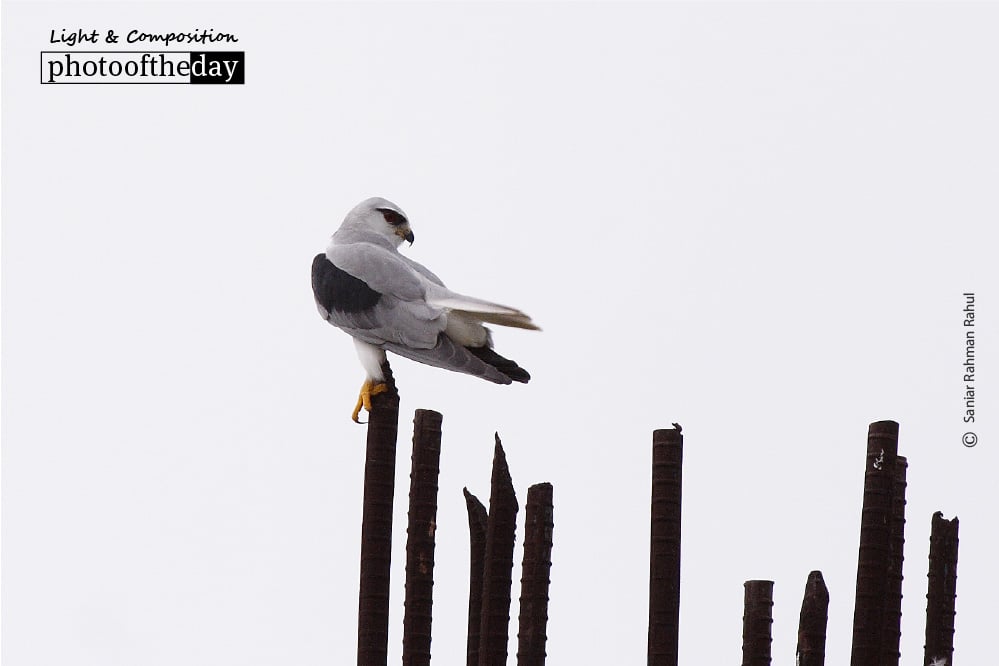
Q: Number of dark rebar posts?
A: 11